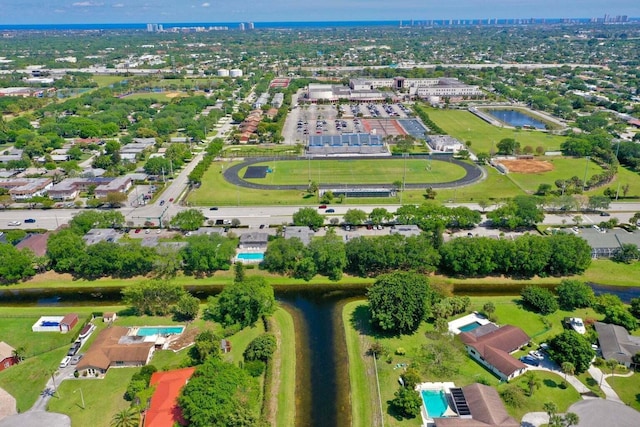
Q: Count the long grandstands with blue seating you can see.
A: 1